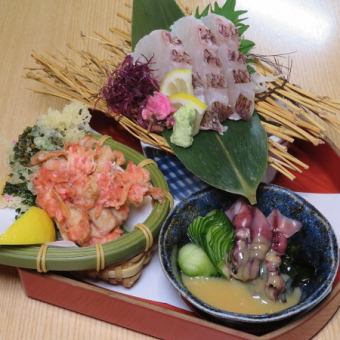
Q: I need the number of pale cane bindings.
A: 6